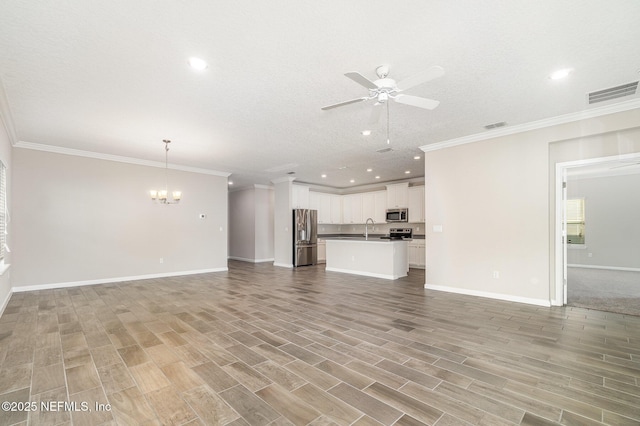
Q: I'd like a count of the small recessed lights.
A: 10